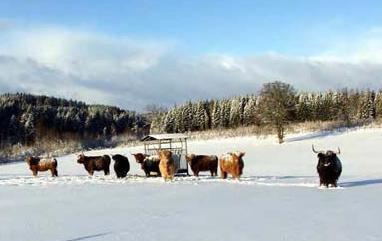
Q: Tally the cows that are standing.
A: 8